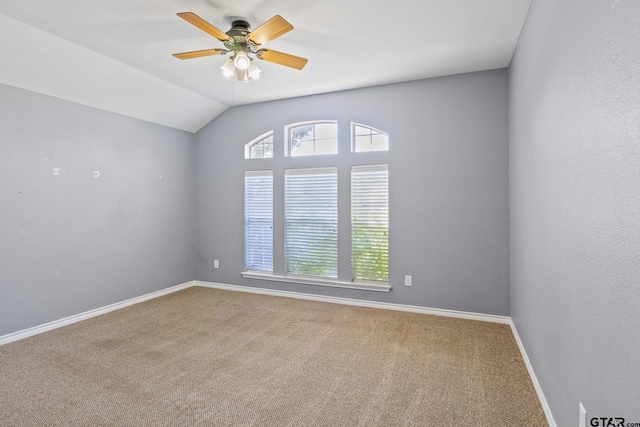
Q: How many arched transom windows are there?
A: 3